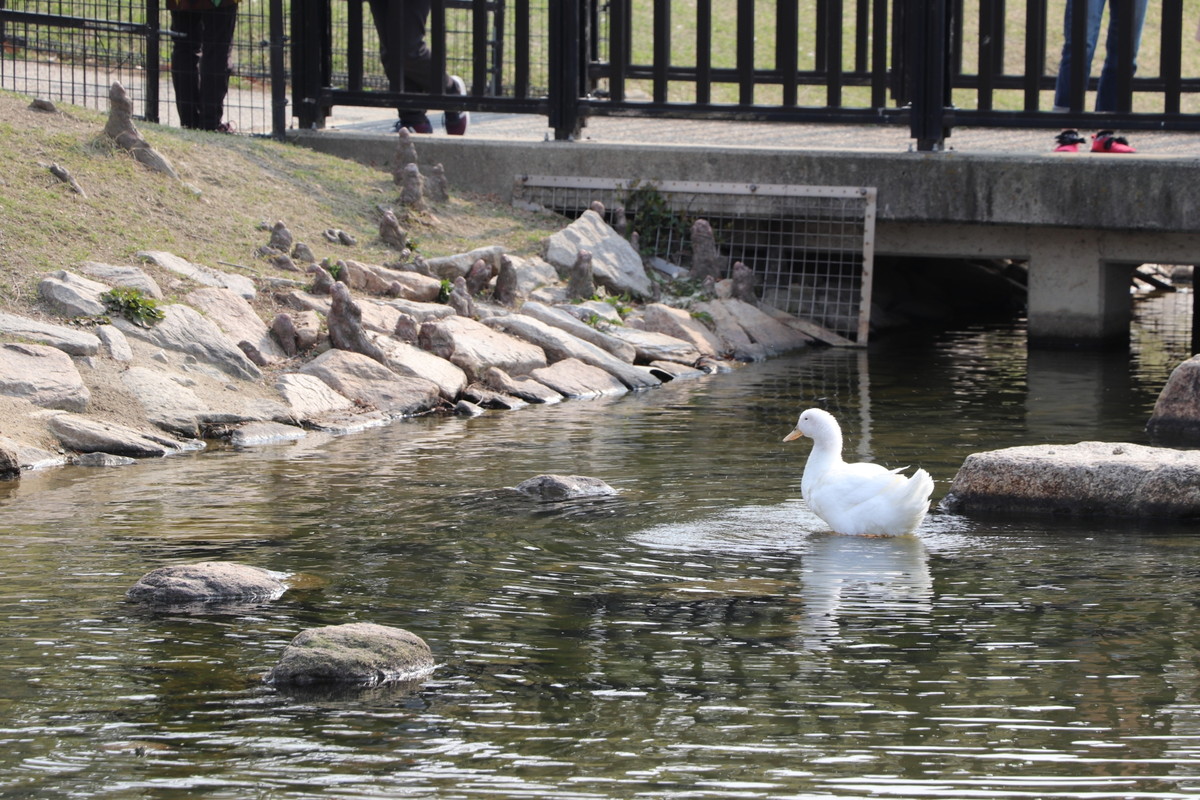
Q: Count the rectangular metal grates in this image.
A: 1